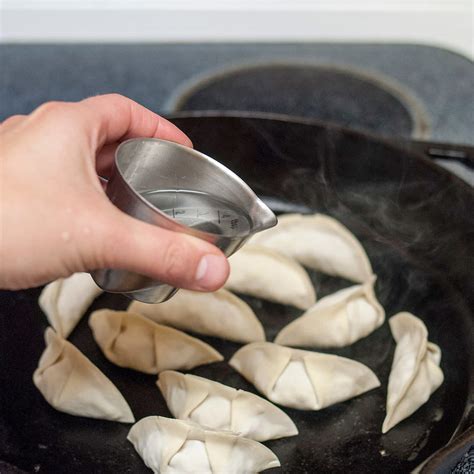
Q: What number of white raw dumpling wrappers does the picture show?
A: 11